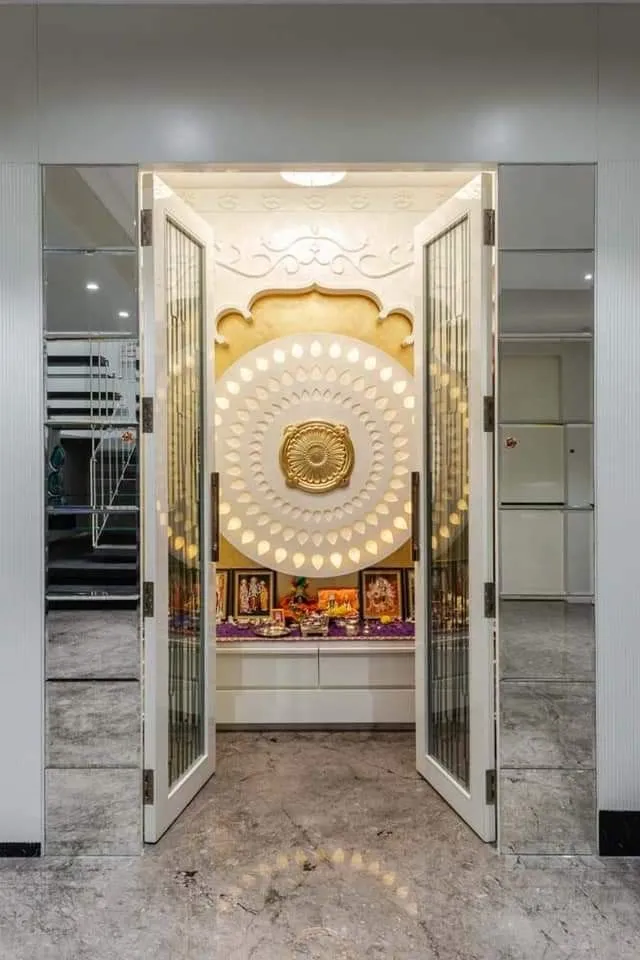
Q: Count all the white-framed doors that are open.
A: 2